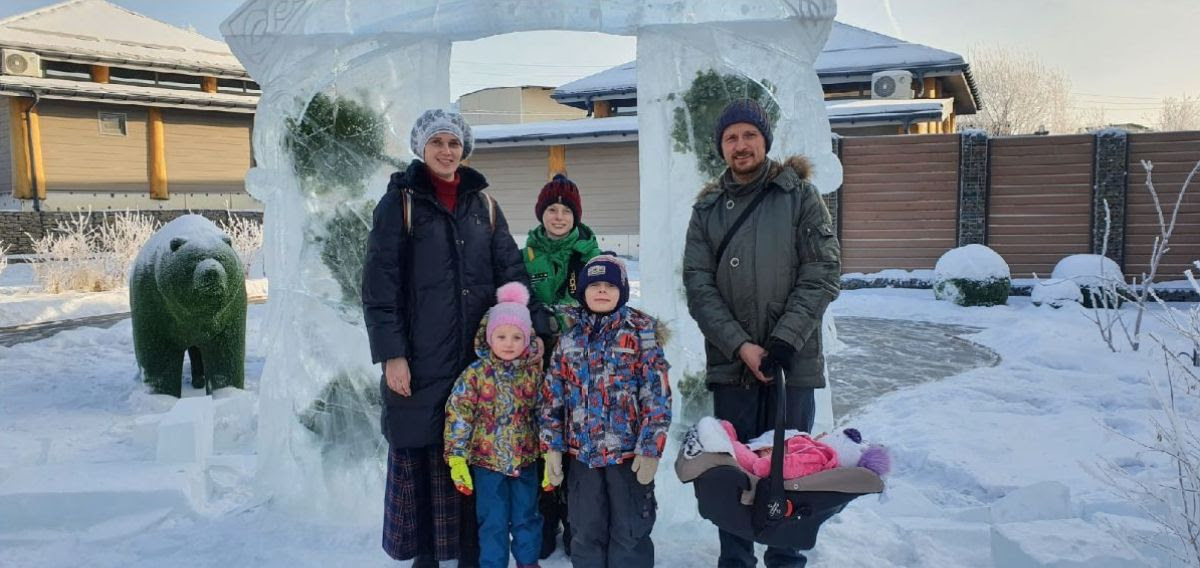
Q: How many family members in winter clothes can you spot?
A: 6